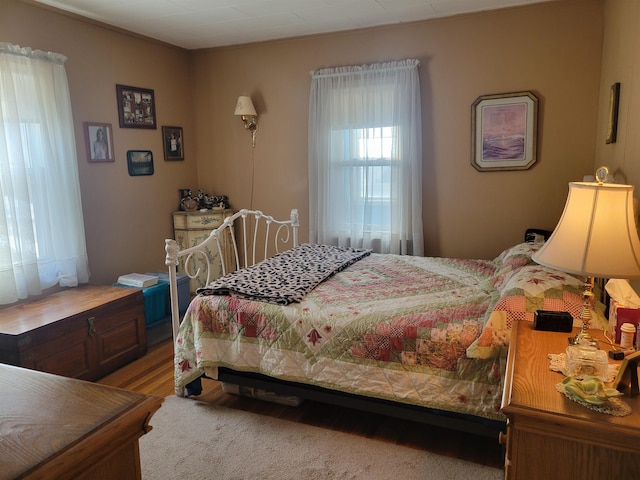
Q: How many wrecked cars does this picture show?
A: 0